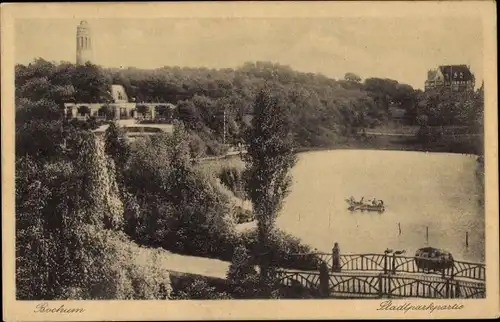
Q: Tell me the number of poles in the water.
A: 3